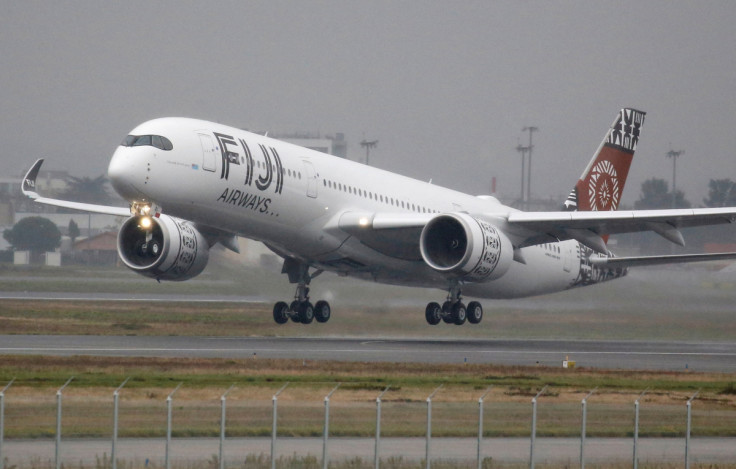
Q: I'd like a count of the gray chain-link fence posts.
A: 14